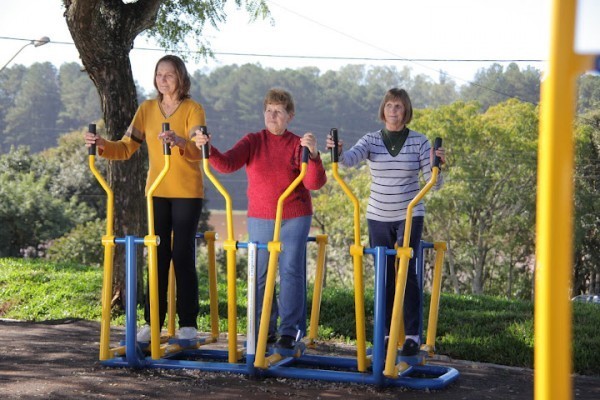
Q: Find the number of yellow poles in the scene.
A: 12